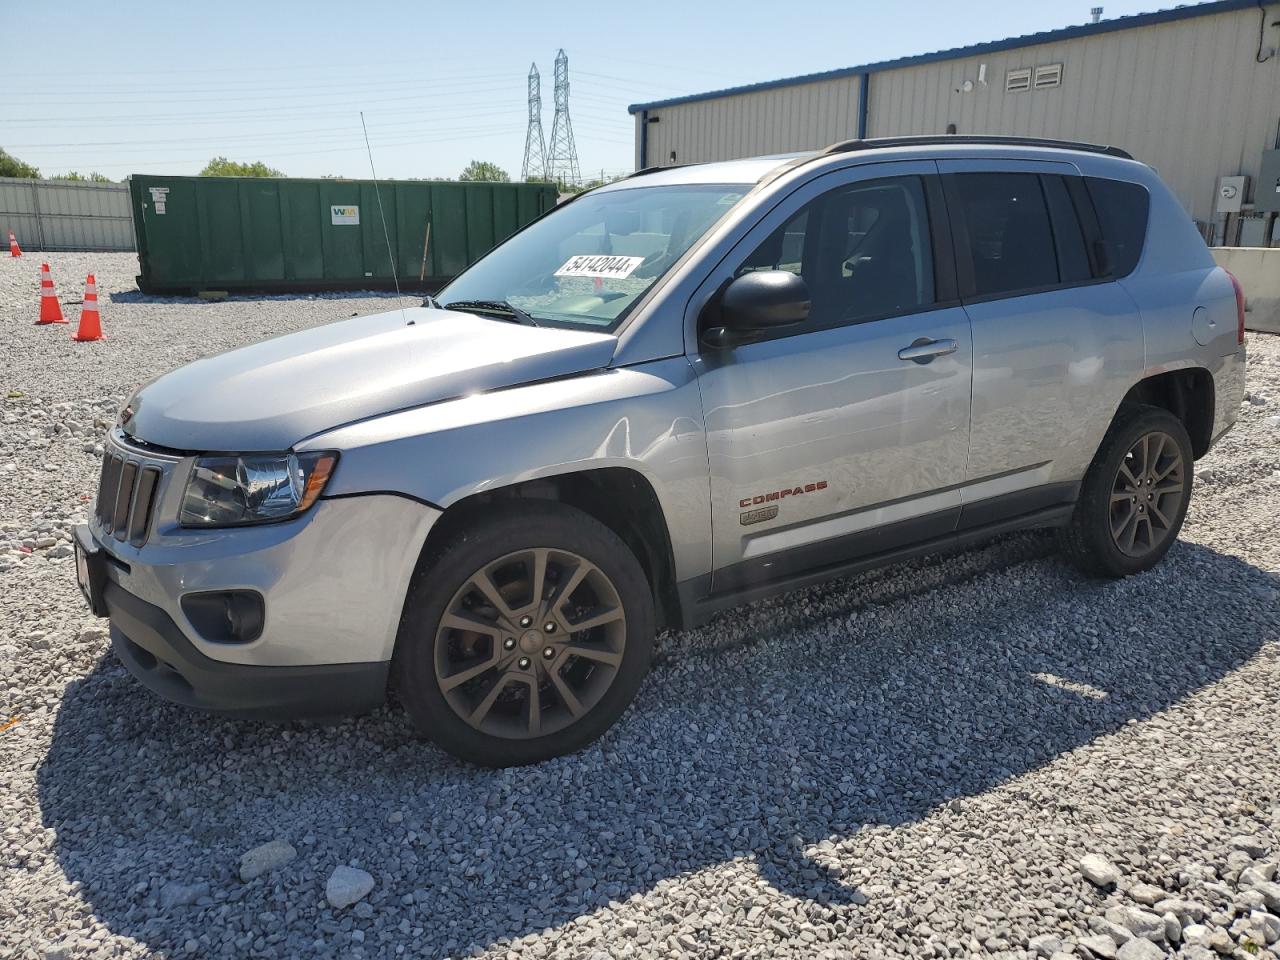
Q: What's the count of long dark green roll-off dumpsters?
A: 1